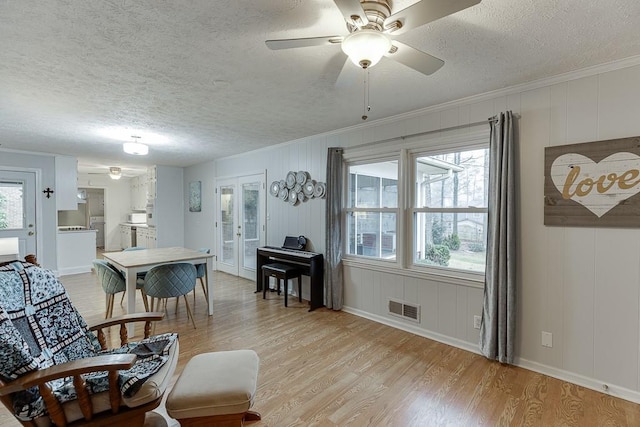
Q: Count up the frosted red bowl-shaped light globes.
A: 0